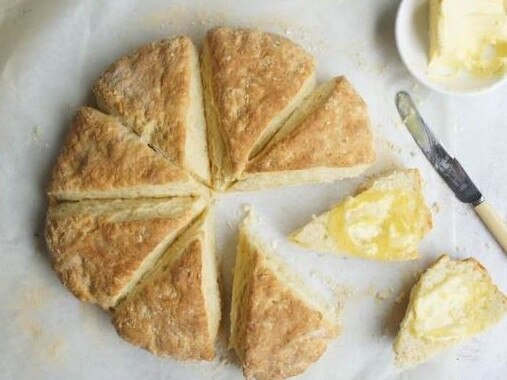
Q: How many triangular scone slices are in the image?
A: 9